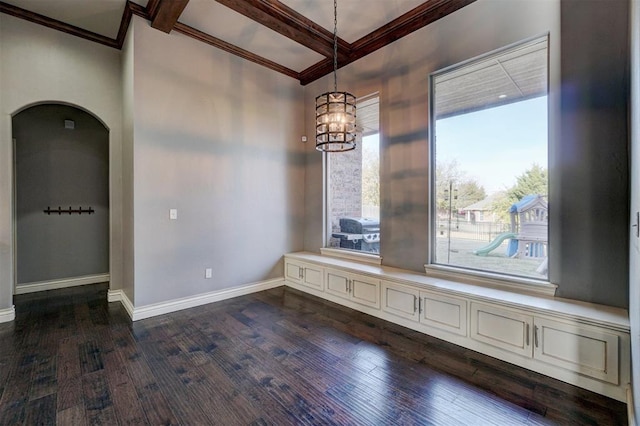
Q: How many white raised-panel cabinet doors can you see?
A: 8